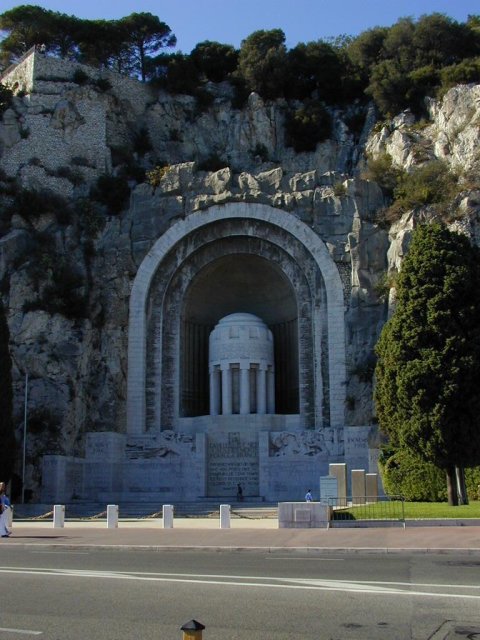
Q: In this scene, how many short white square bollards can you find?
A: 4